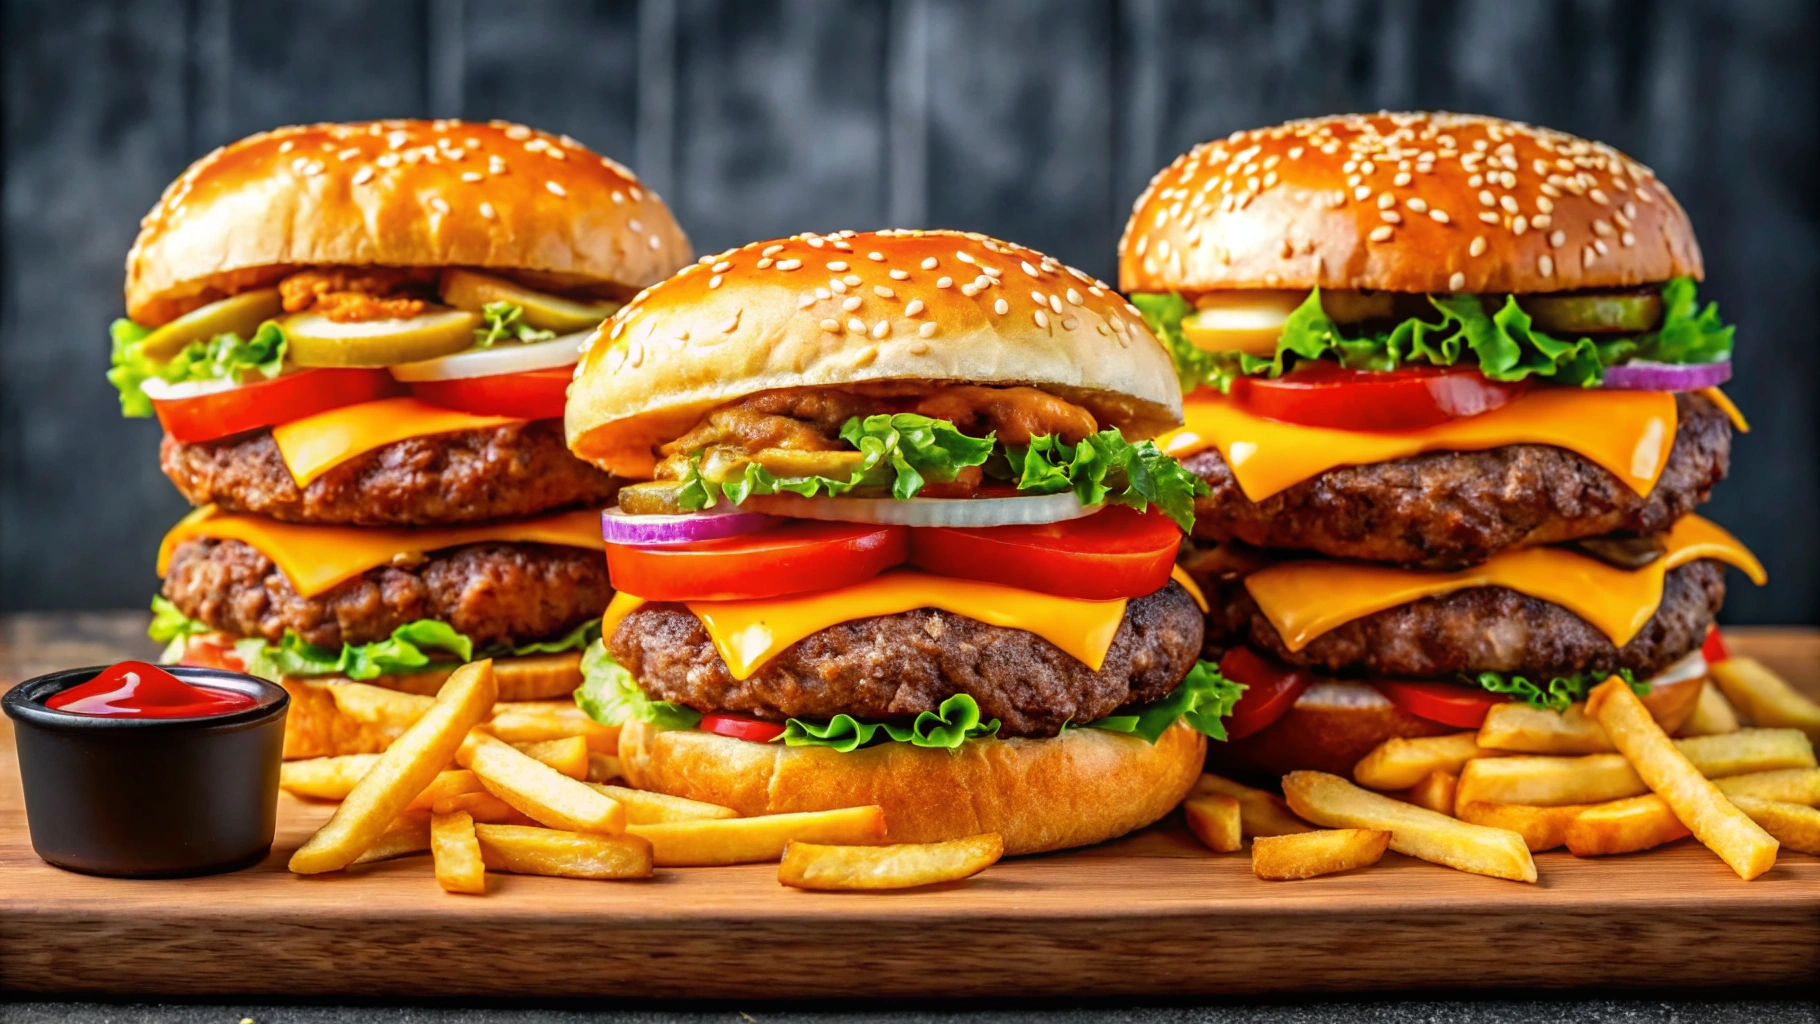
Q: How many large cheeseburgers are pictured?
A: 3